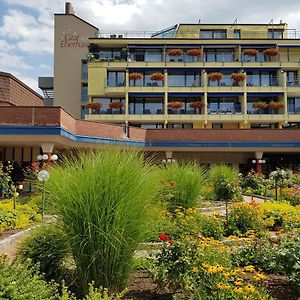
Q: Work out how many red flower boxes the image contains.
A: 14